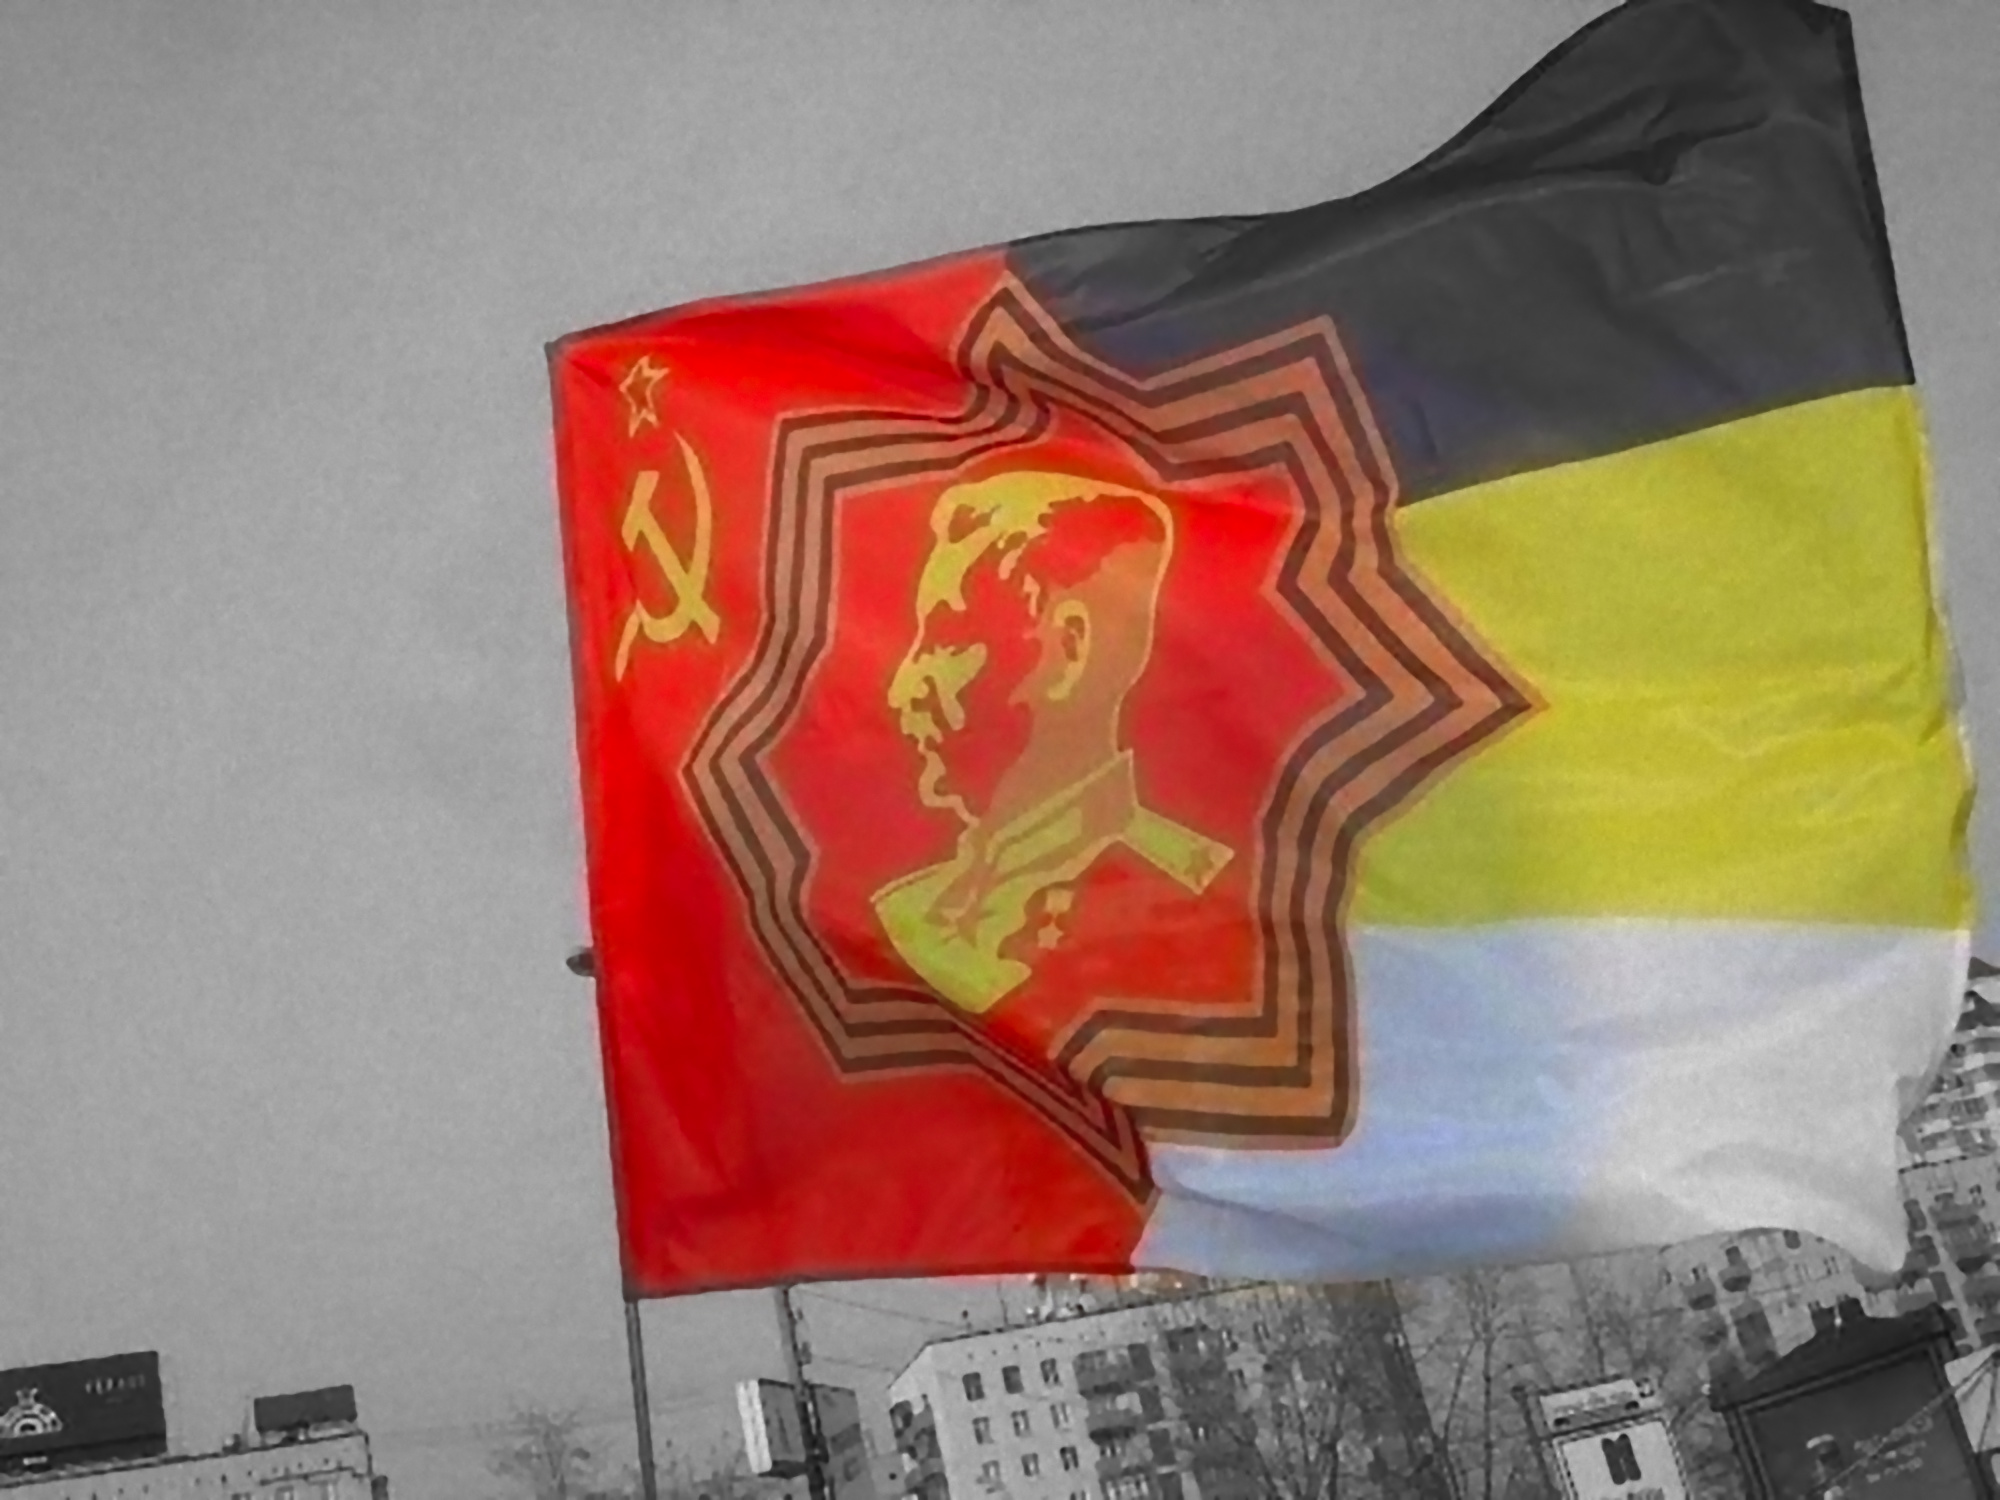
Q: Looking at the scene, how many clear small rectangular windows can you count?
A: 9